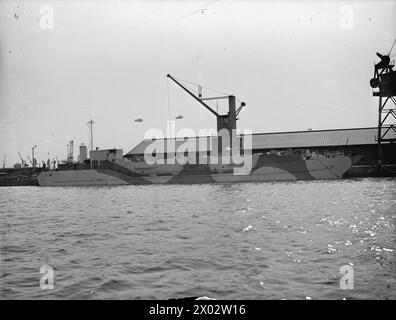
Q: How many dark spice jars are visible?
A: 0